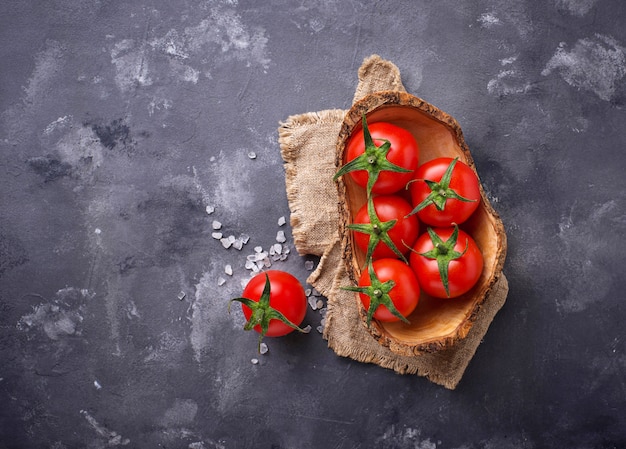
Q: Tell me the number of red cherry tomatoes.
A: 6